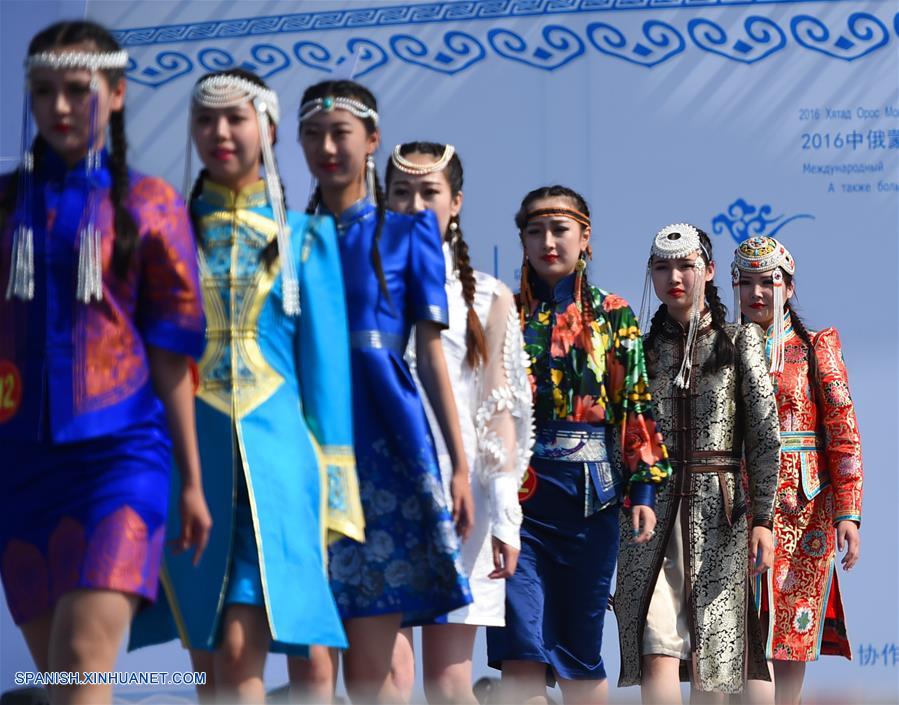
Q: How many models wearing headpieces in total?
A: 7